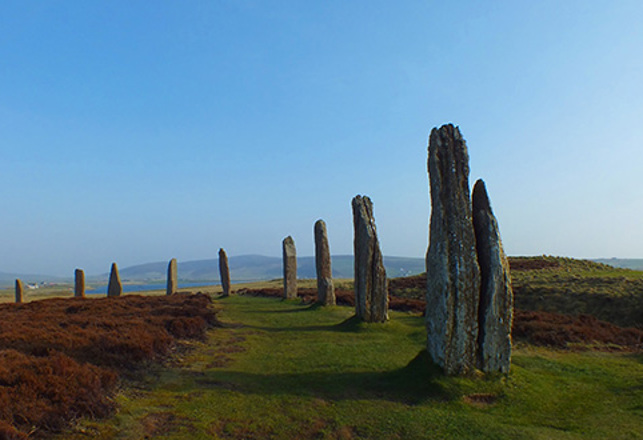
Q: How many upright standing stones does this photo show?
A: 10